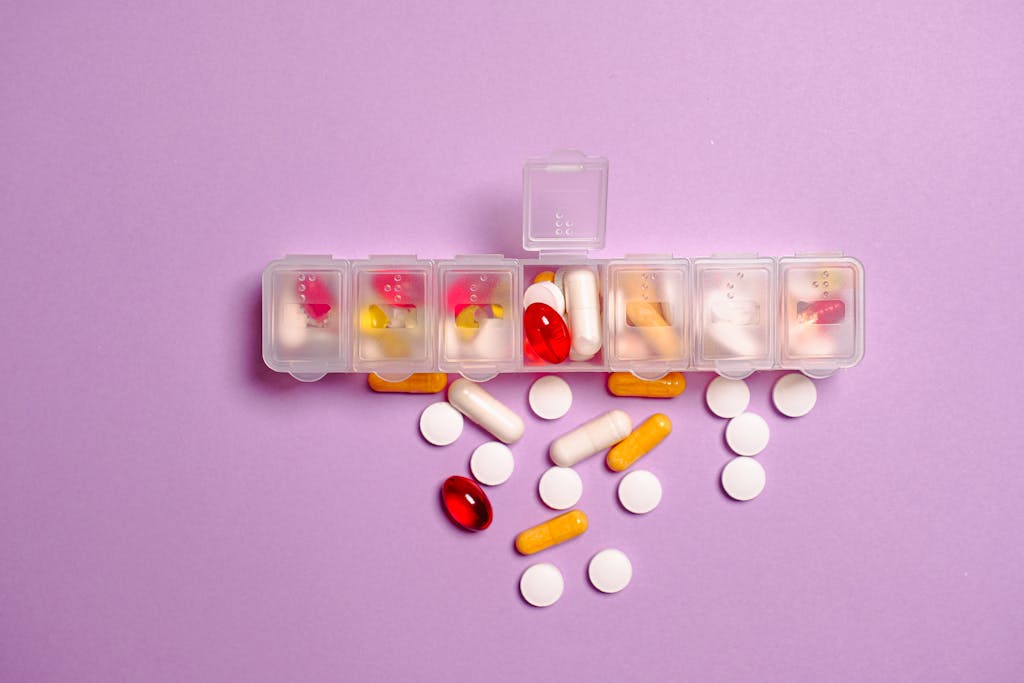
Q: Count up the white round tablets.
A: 12